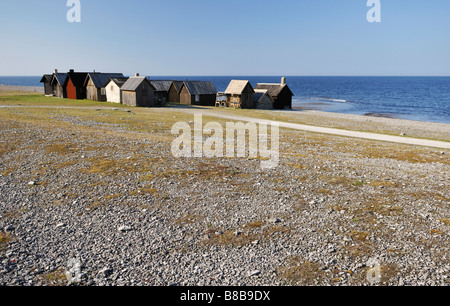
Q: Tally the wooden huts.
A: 12